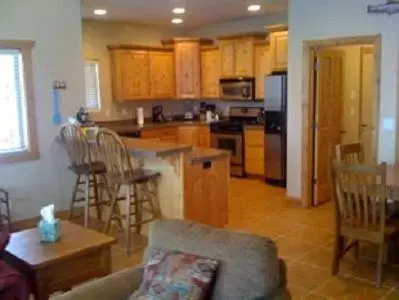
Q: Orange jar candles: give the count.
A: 0